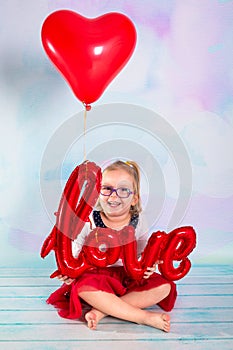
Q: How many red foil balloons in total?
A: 1